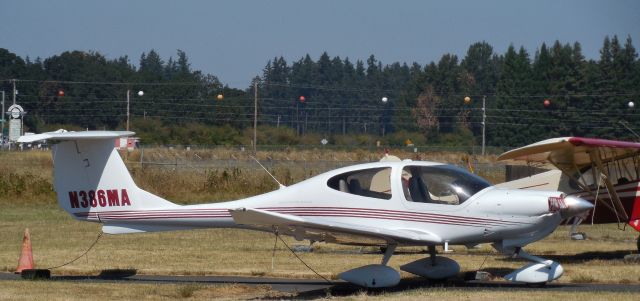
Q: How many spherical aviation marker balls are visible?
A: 8